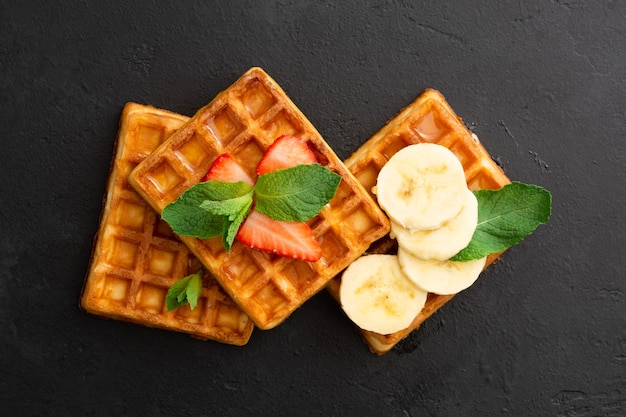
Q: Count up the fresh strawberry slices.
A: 3